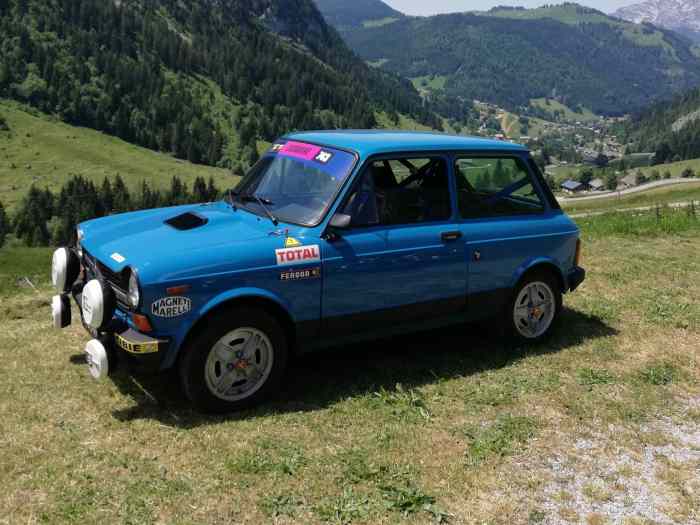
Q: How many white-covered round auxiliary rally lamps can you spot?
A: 4